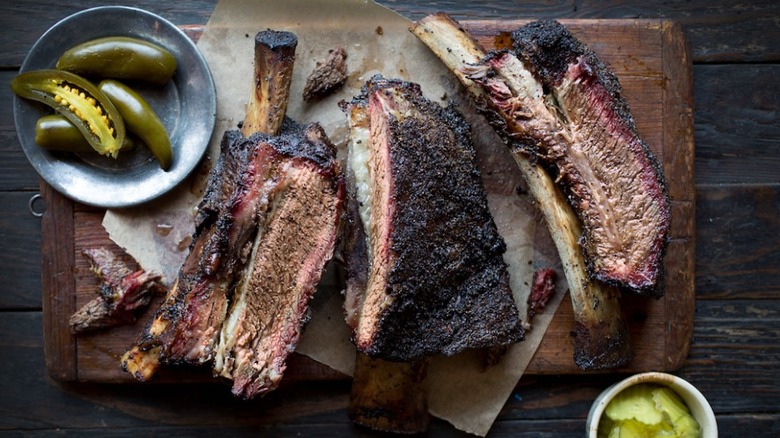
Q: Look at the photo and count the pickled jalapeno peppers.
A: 4